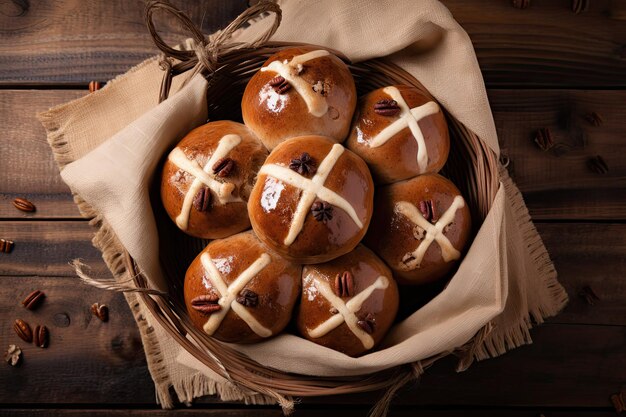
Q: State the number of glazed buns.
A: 7